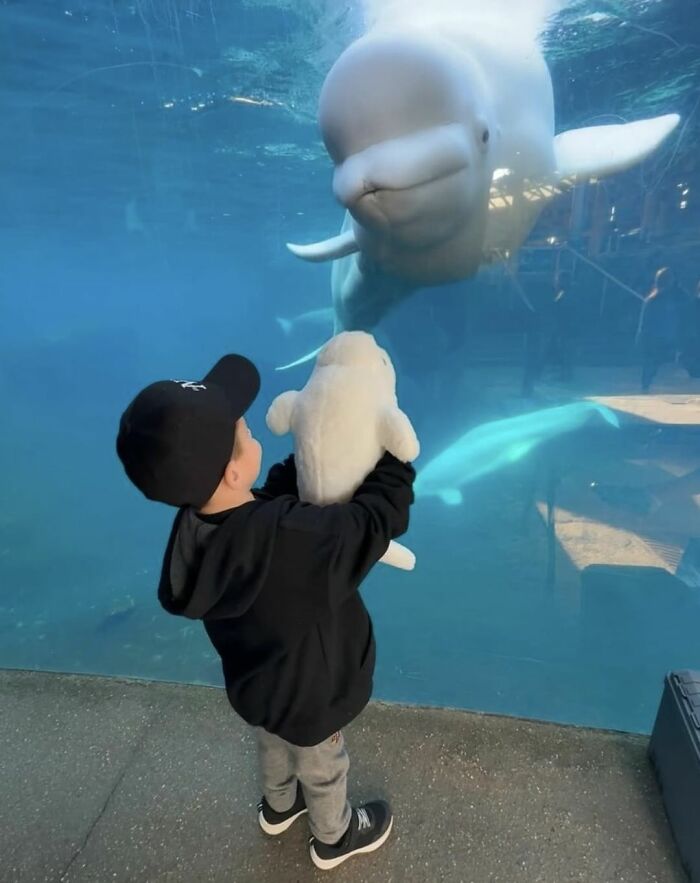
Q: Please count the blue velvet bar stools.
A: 0